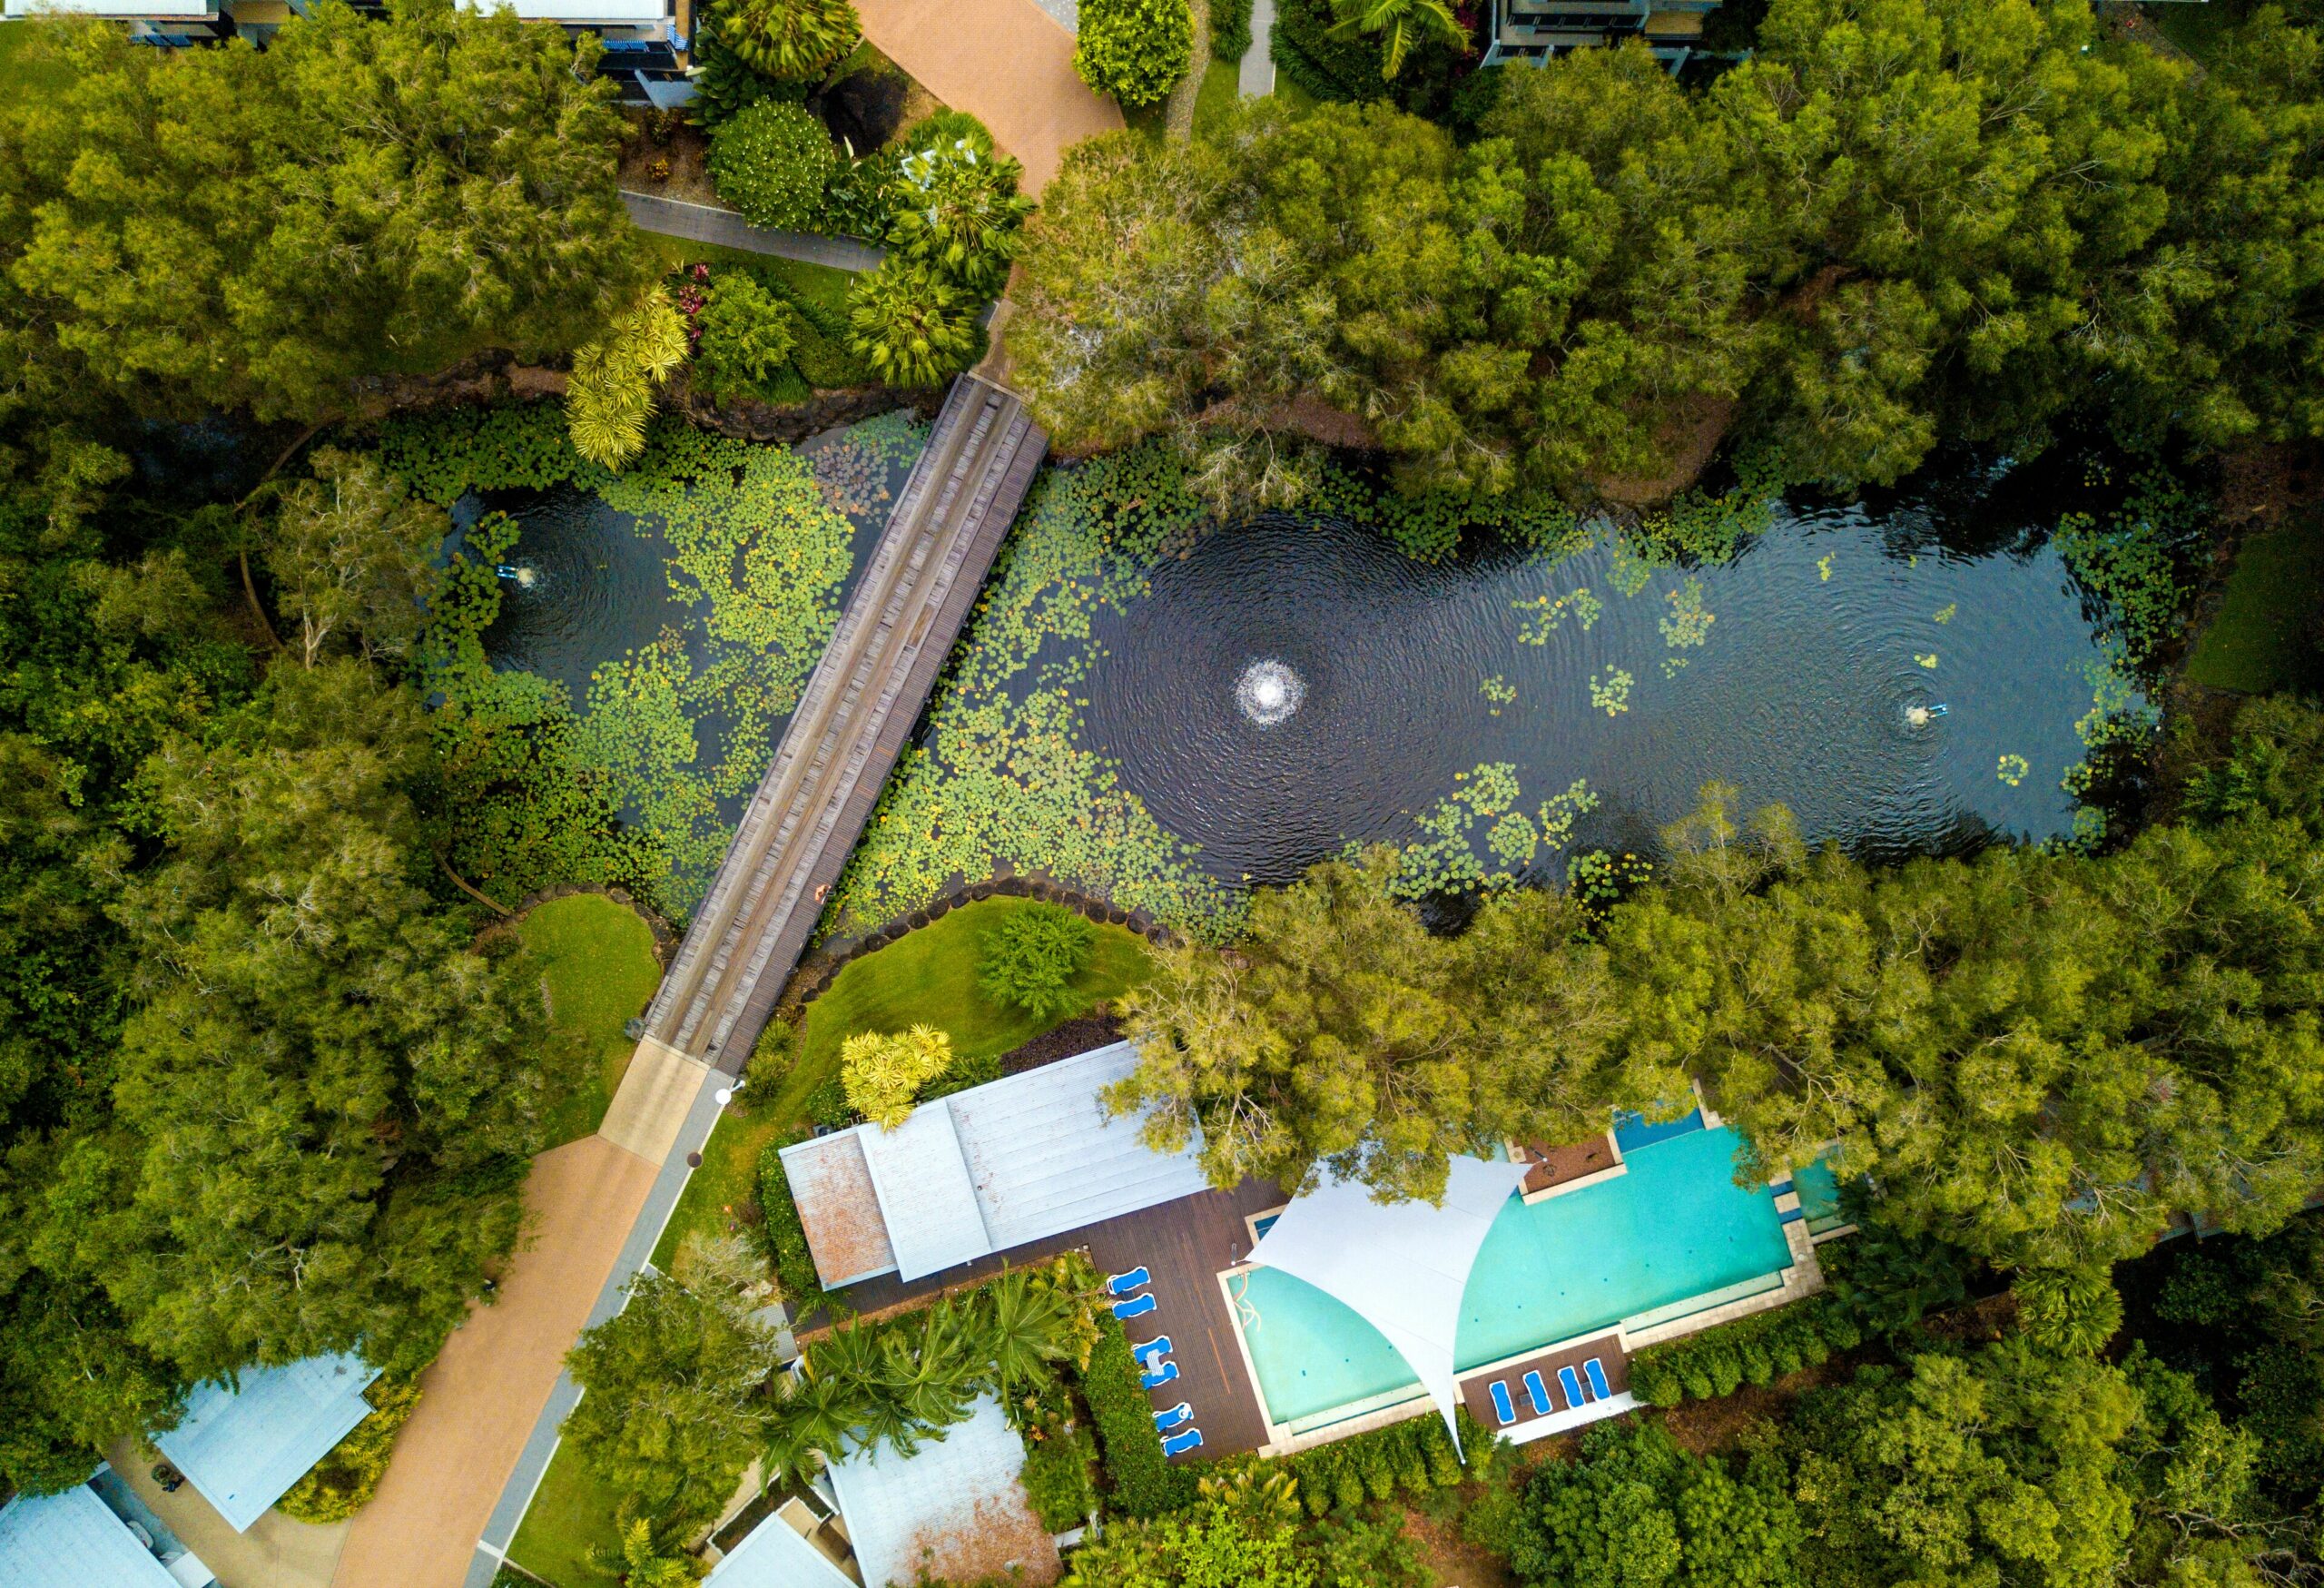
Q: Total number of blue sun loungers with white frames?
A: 10